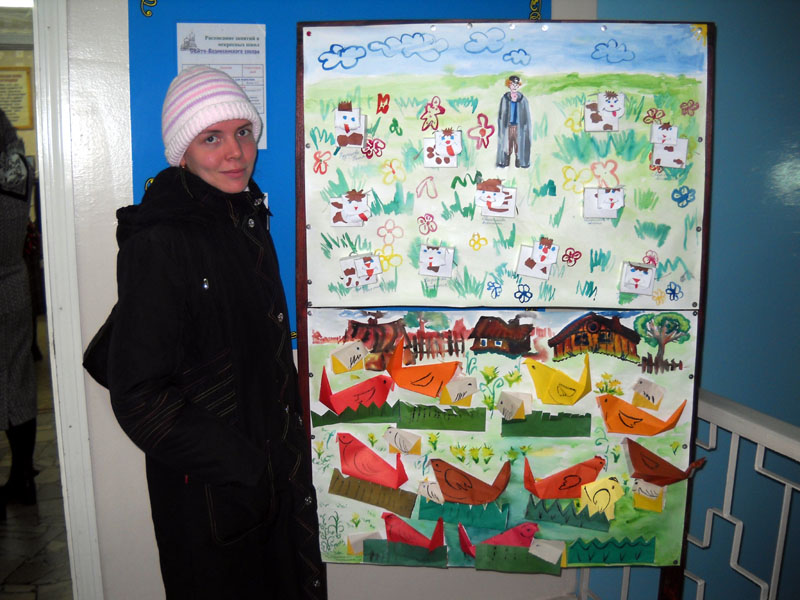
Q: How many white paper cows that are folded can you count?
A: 11